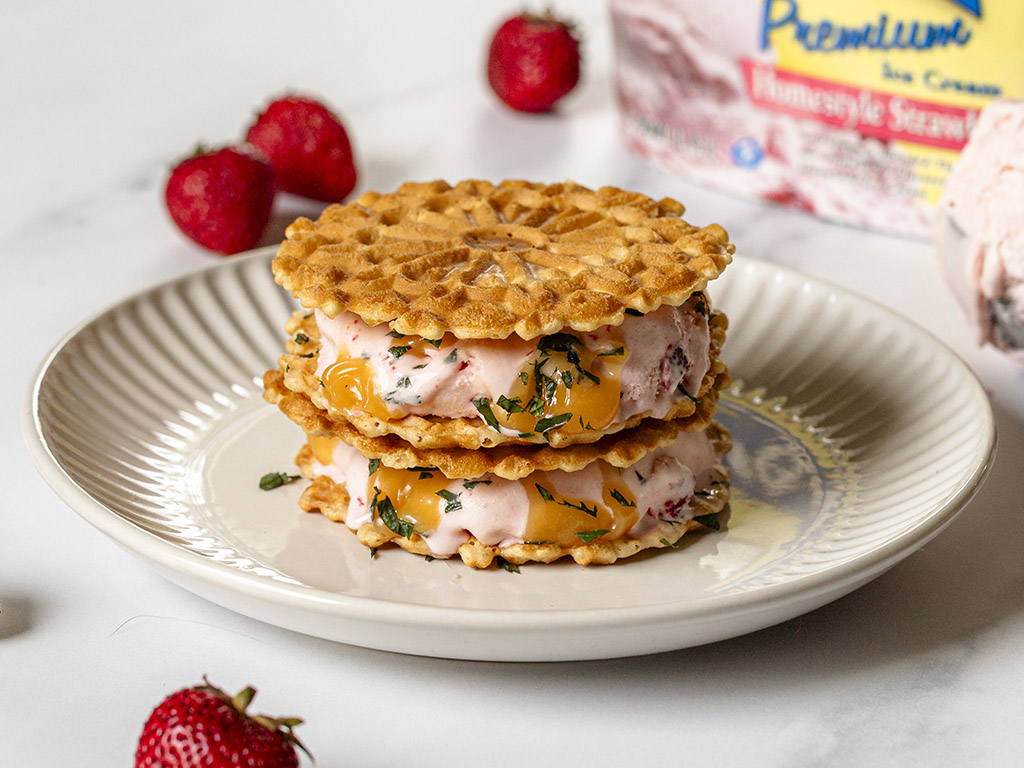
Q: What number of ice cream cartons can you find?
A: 1